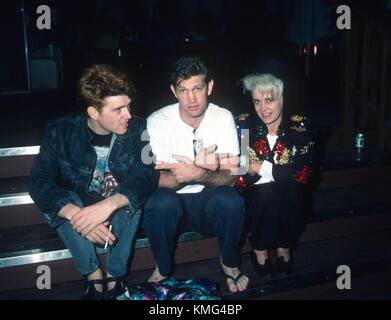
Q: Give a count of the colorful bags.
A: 1